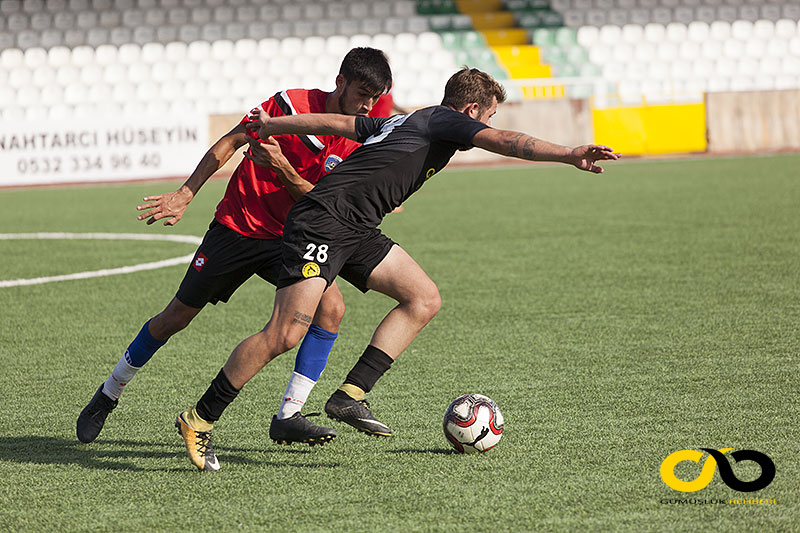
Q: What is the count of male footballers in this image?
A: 2